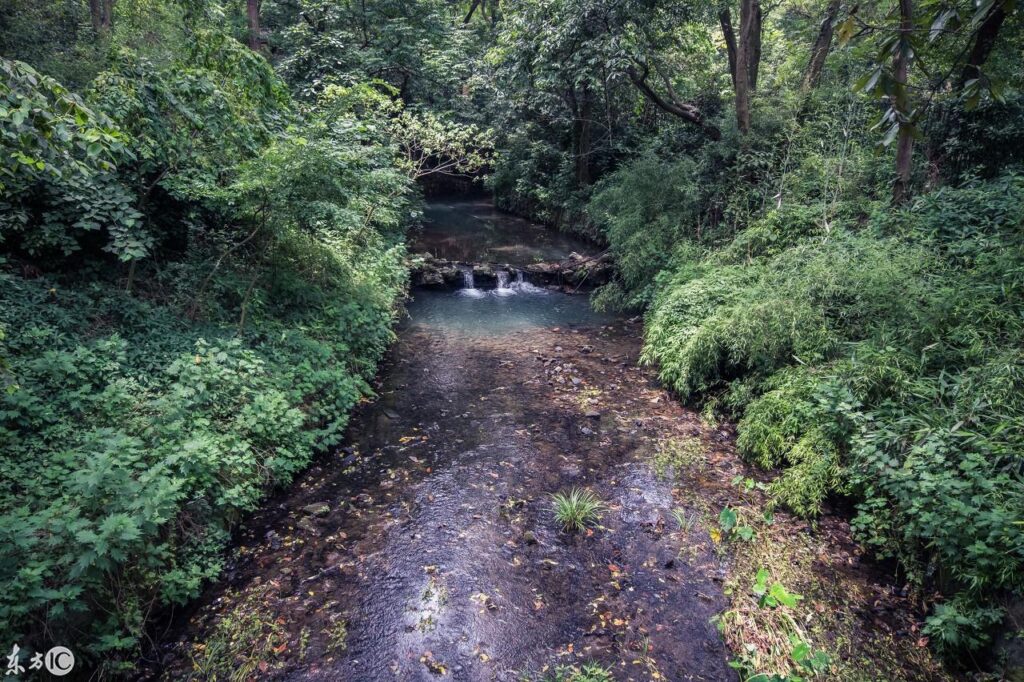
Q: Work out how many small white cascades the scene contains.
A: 3